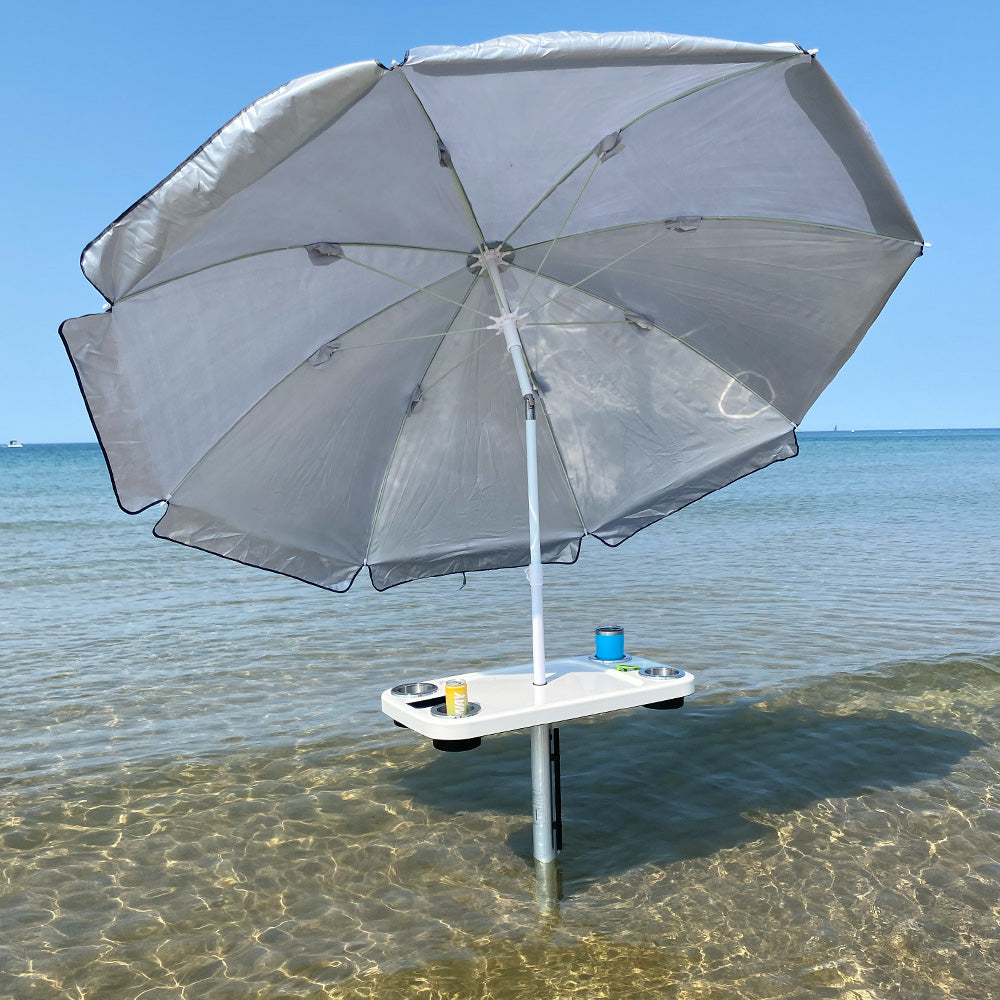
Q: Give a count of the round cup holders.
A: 4